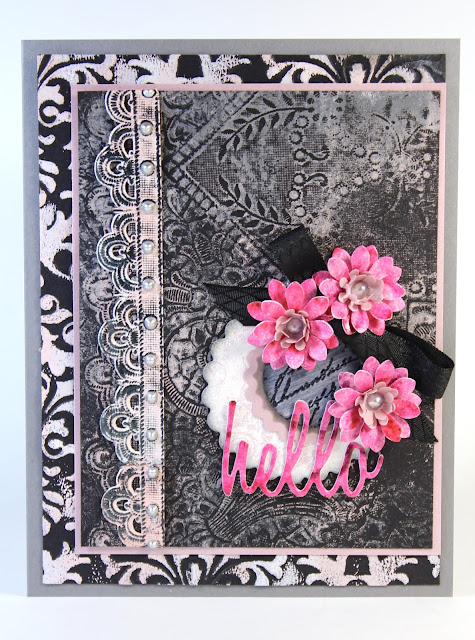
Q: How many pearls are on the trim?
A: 13